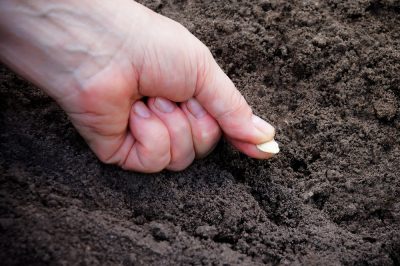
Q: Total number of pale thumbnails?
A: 1